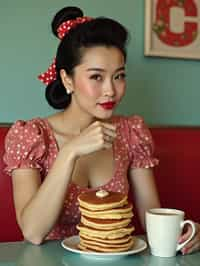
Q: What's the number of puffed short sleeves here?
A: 2